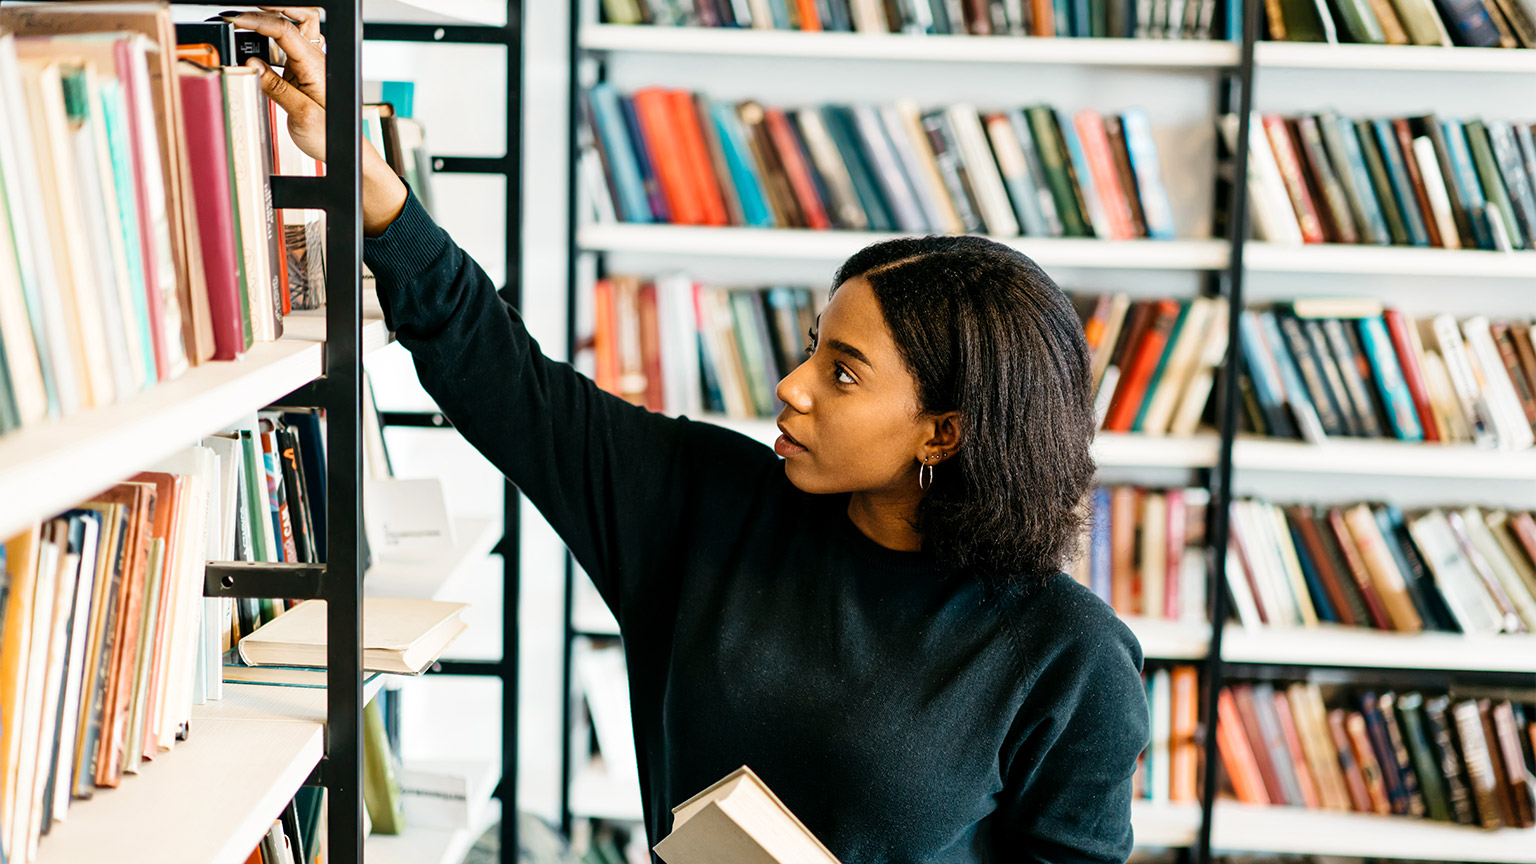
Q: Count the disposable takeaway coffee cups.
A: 0